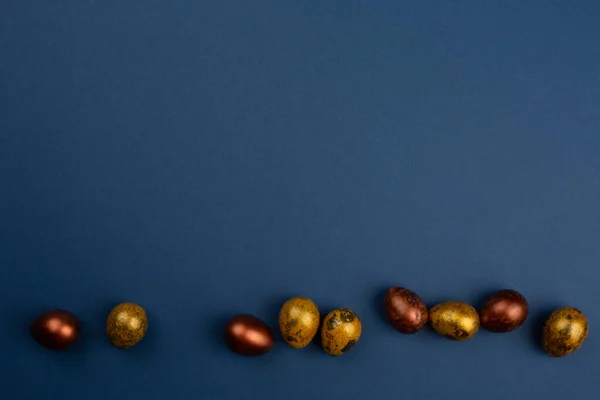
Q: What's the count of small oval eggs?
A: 9